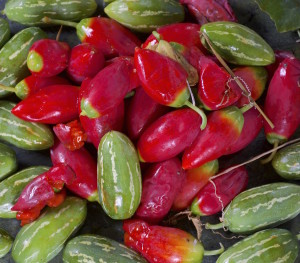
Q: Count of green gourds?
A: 15